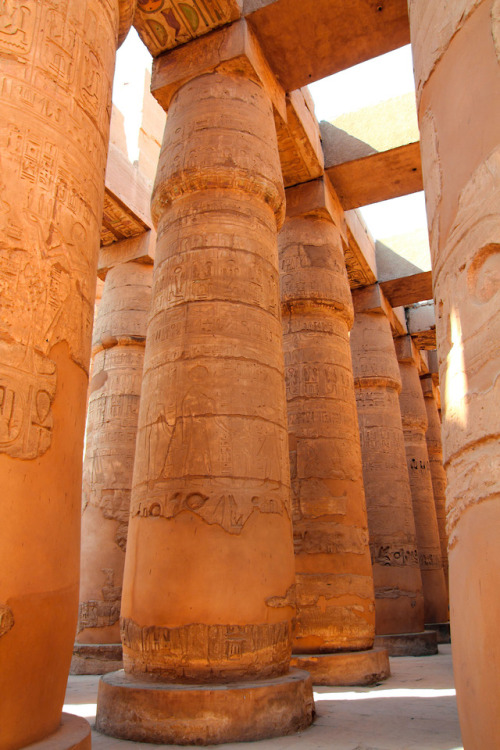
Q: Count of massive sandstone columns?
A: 8